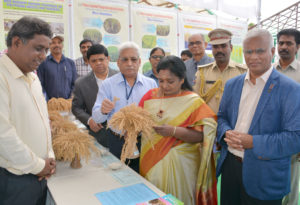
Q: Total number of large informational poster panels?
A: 5